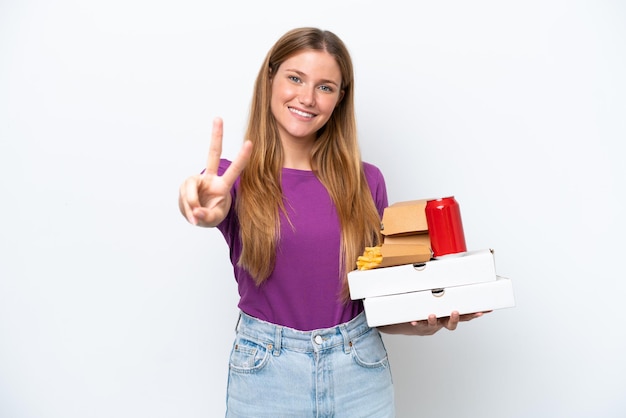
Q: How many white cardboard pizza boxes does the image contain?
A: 2